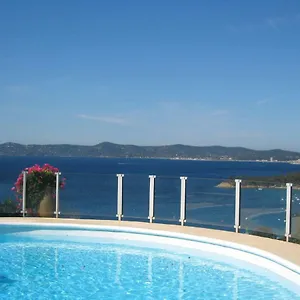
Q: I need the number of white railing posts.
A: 7